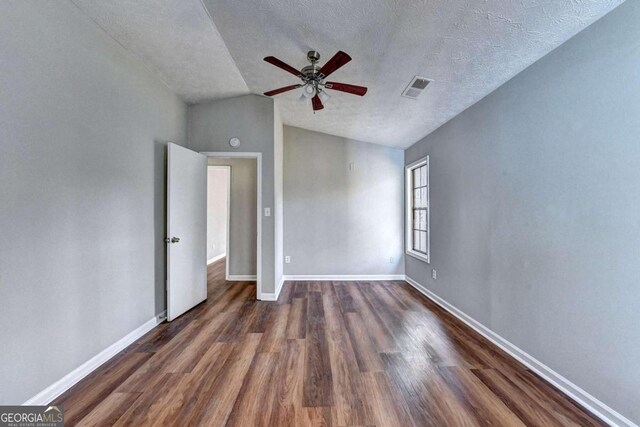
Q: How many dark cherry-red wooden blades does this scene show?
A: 5